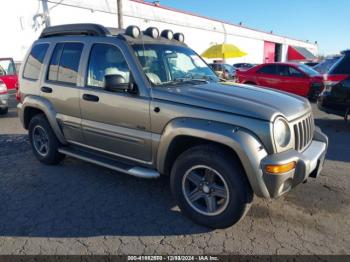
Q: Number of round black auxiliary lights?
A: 4